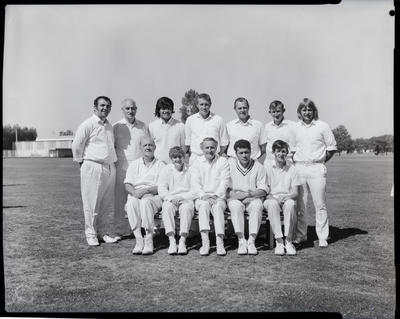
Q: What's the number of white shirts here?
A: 12